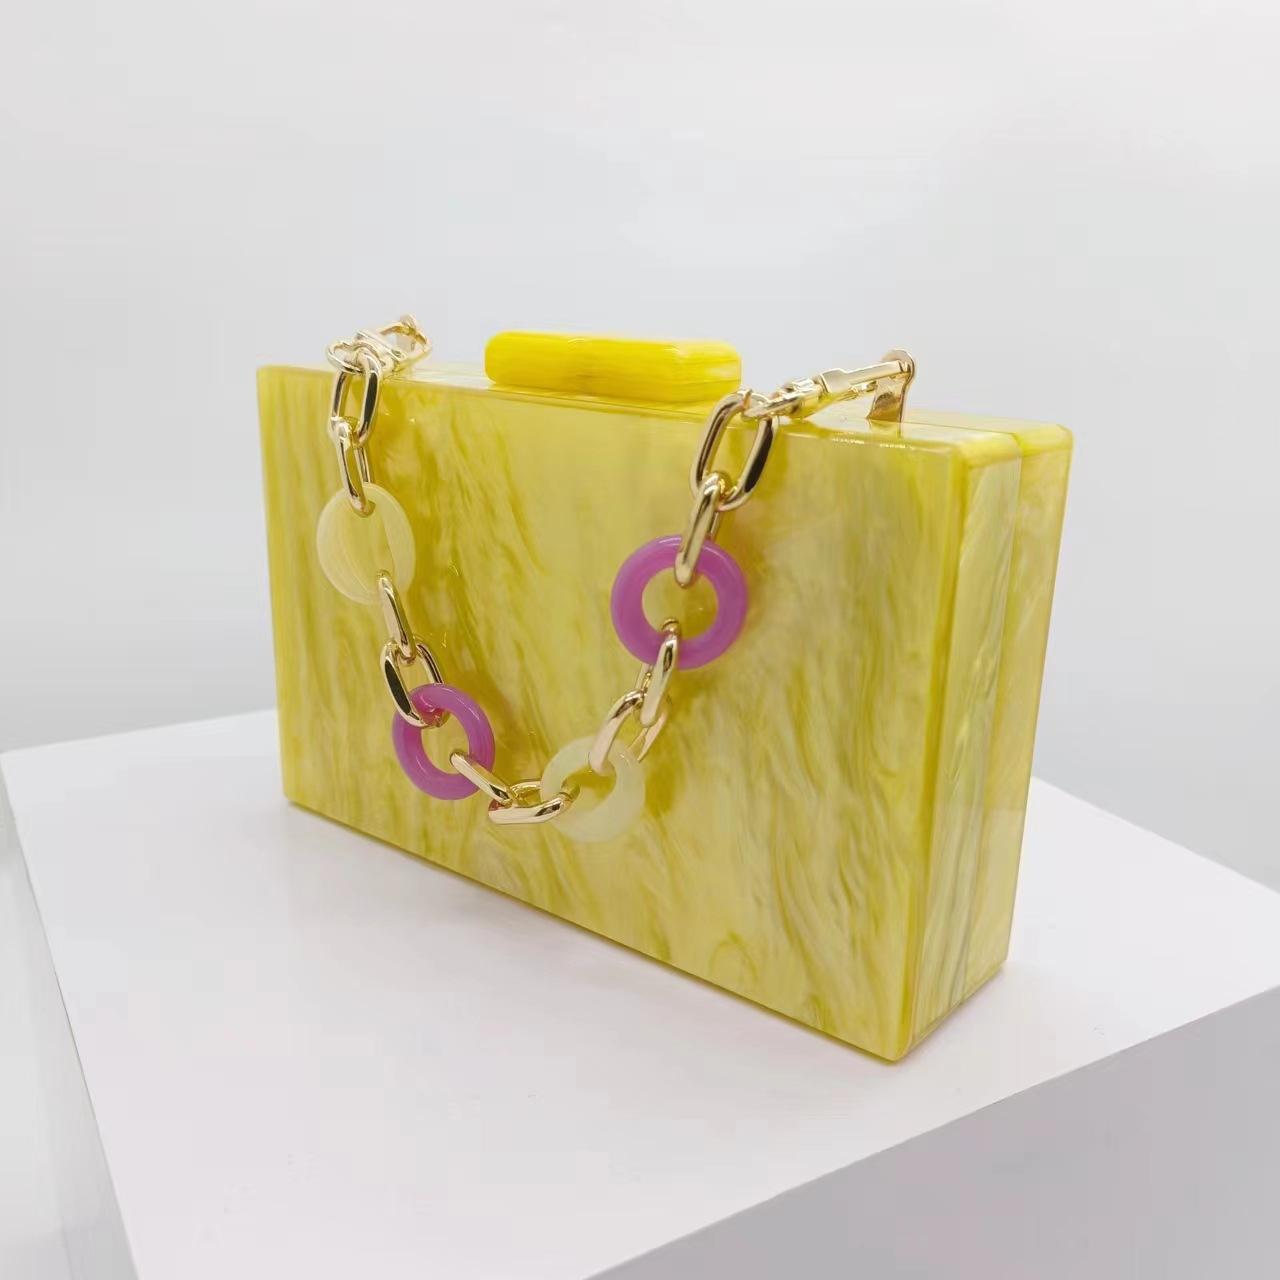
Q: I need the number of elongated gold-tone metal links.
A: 10